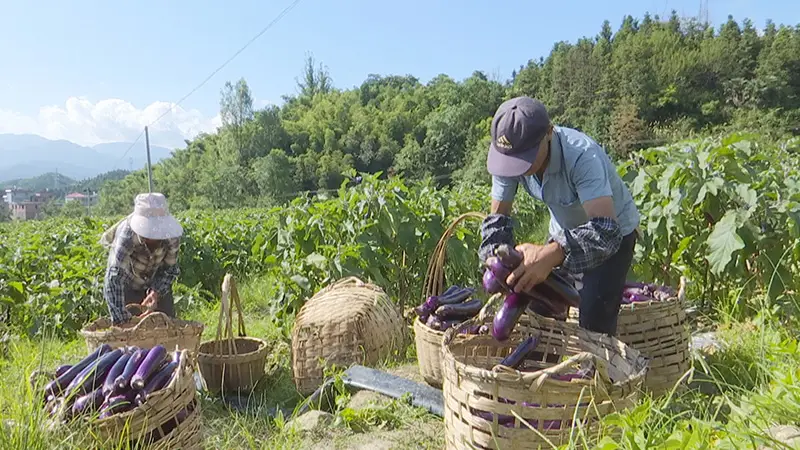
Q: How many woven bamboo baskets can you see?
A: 7